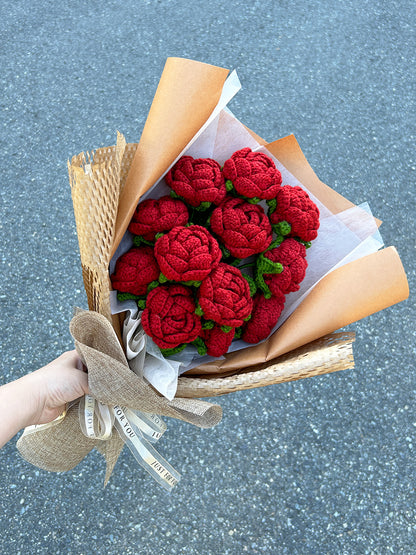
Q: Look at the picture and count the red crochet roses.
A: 12